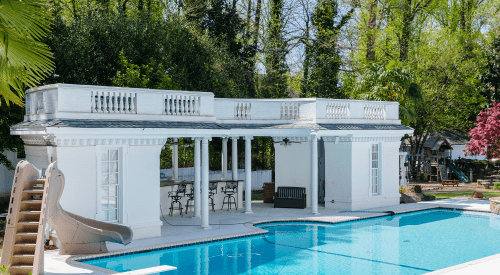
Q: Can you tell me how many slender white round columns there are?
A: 7